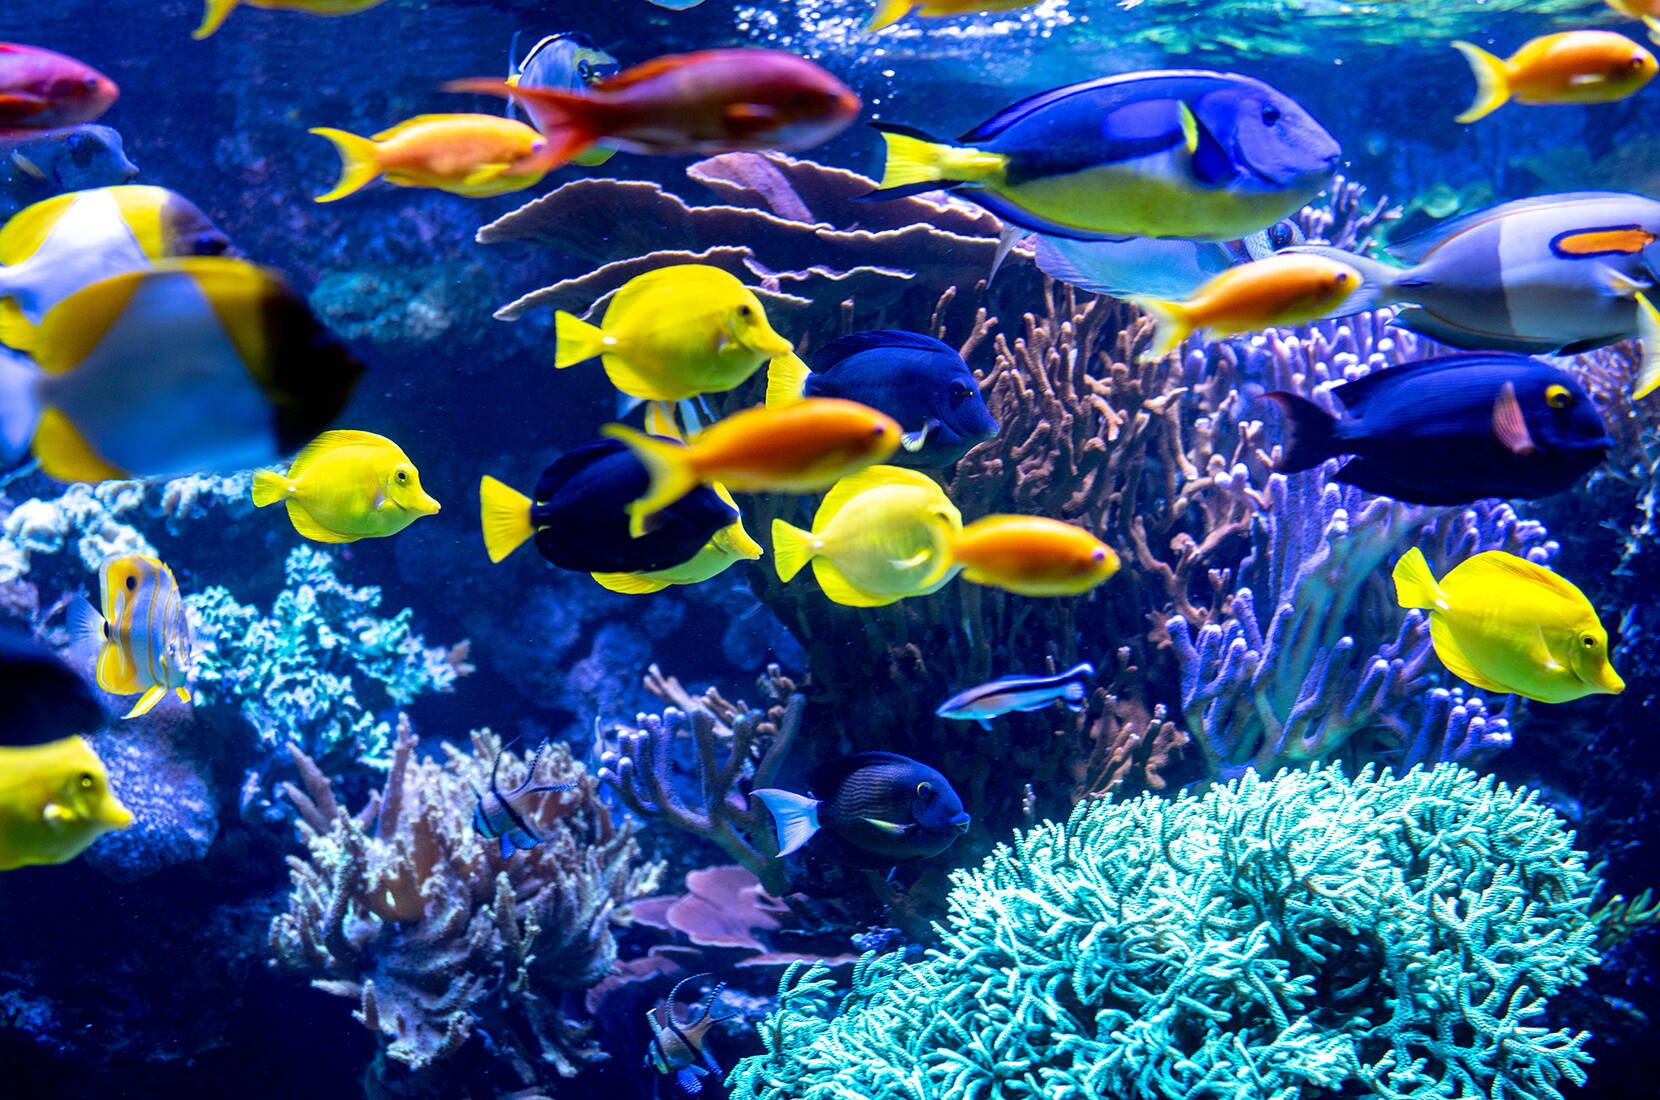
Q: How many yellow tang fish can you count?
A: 6